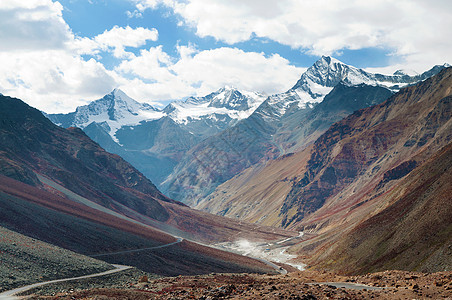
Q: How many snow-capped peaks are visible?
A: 3